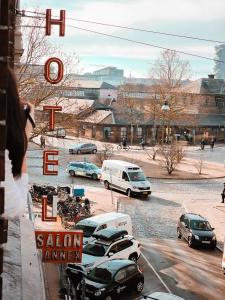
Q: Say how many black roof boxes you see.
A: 1